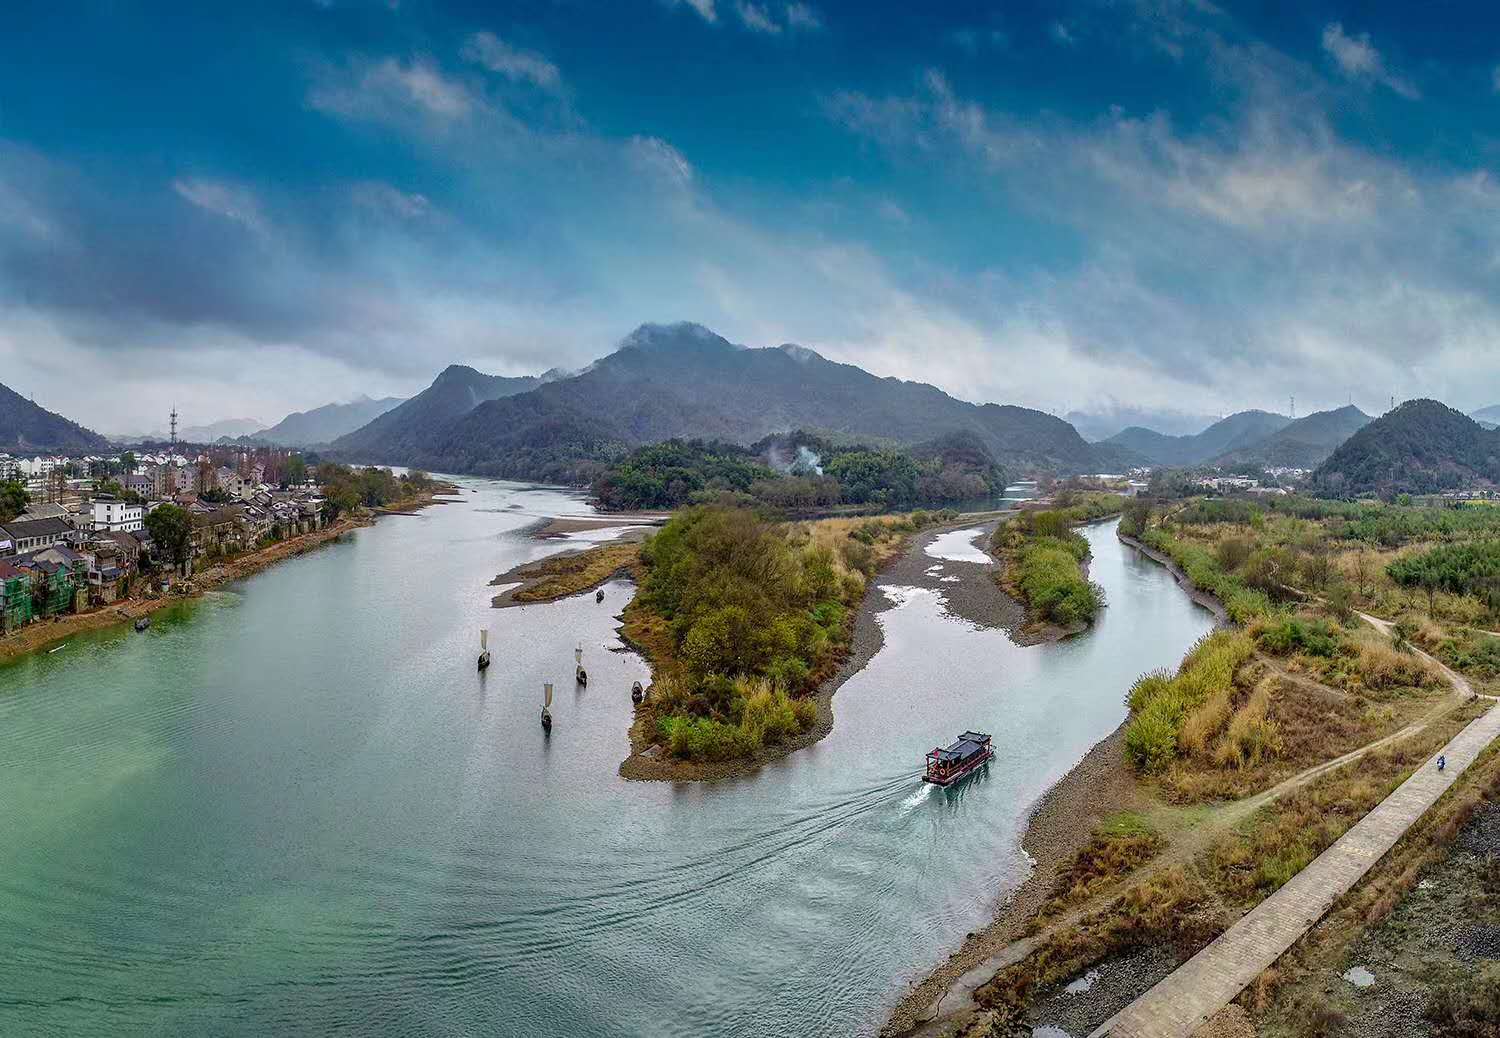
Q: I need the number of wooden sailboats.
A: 3